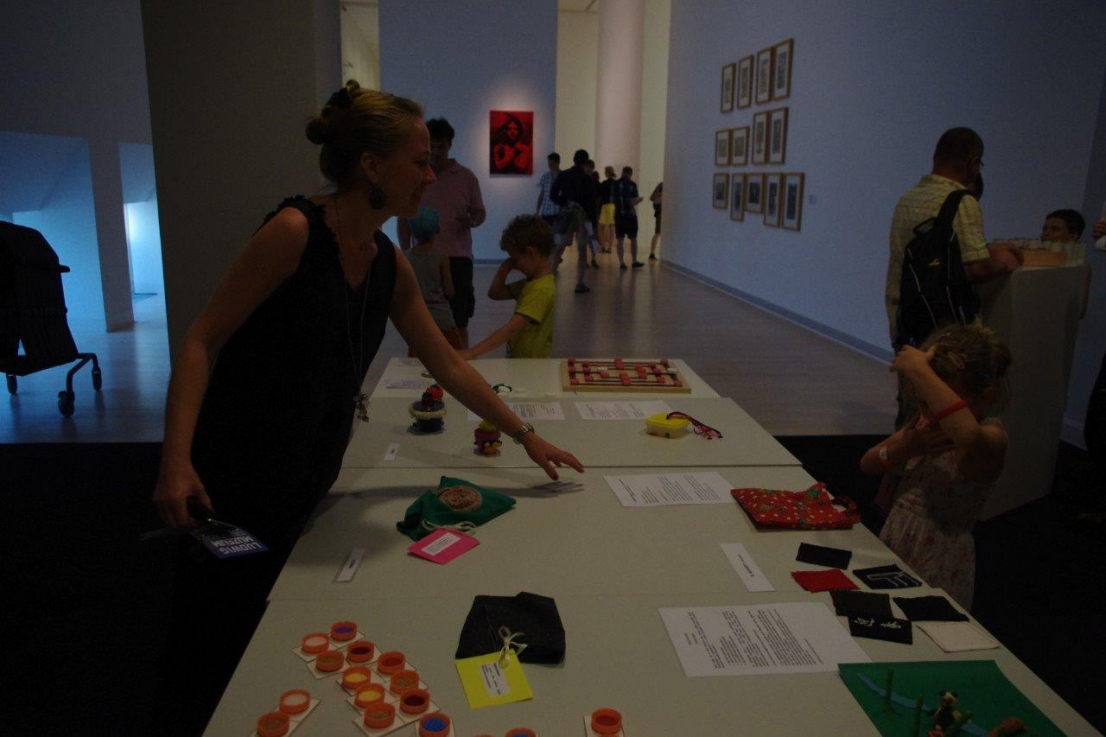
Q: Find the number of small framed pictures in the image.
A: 13